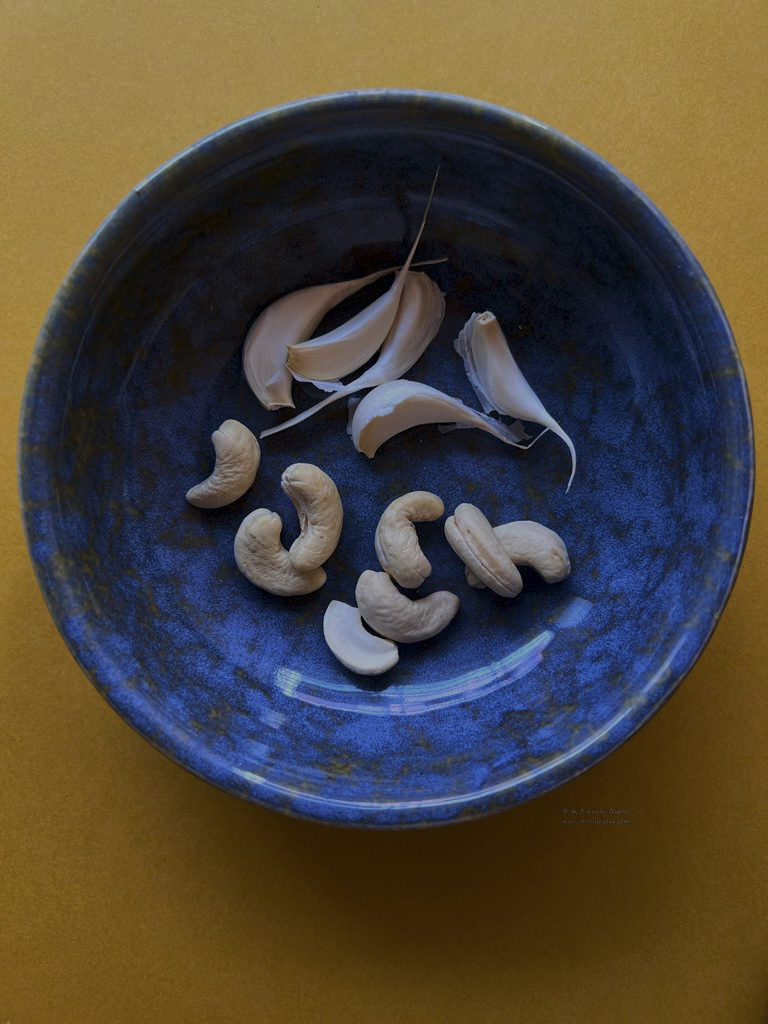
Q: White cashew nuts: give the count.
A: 8